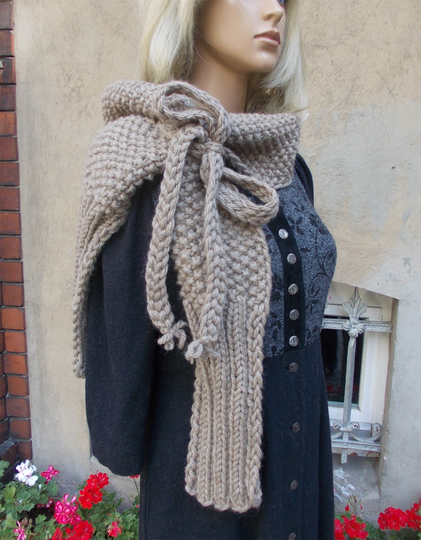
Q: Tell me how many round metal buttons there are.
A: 9